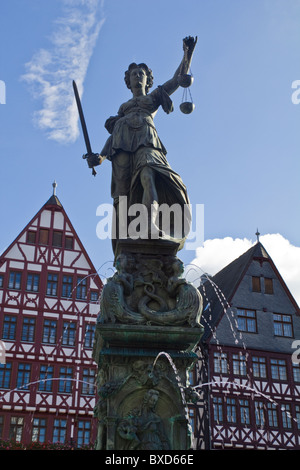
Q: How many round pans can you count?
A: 2